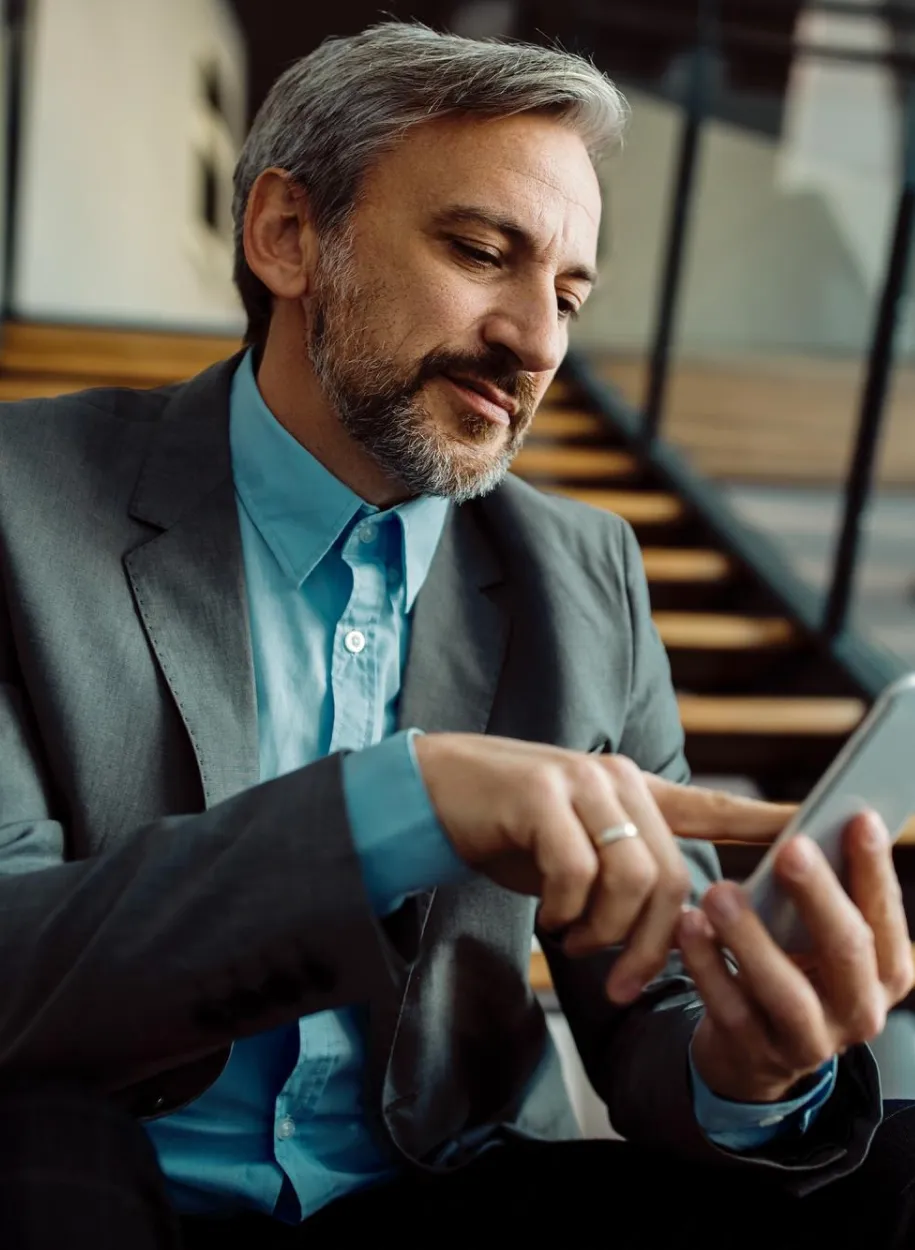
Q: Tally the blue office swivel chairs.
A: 0